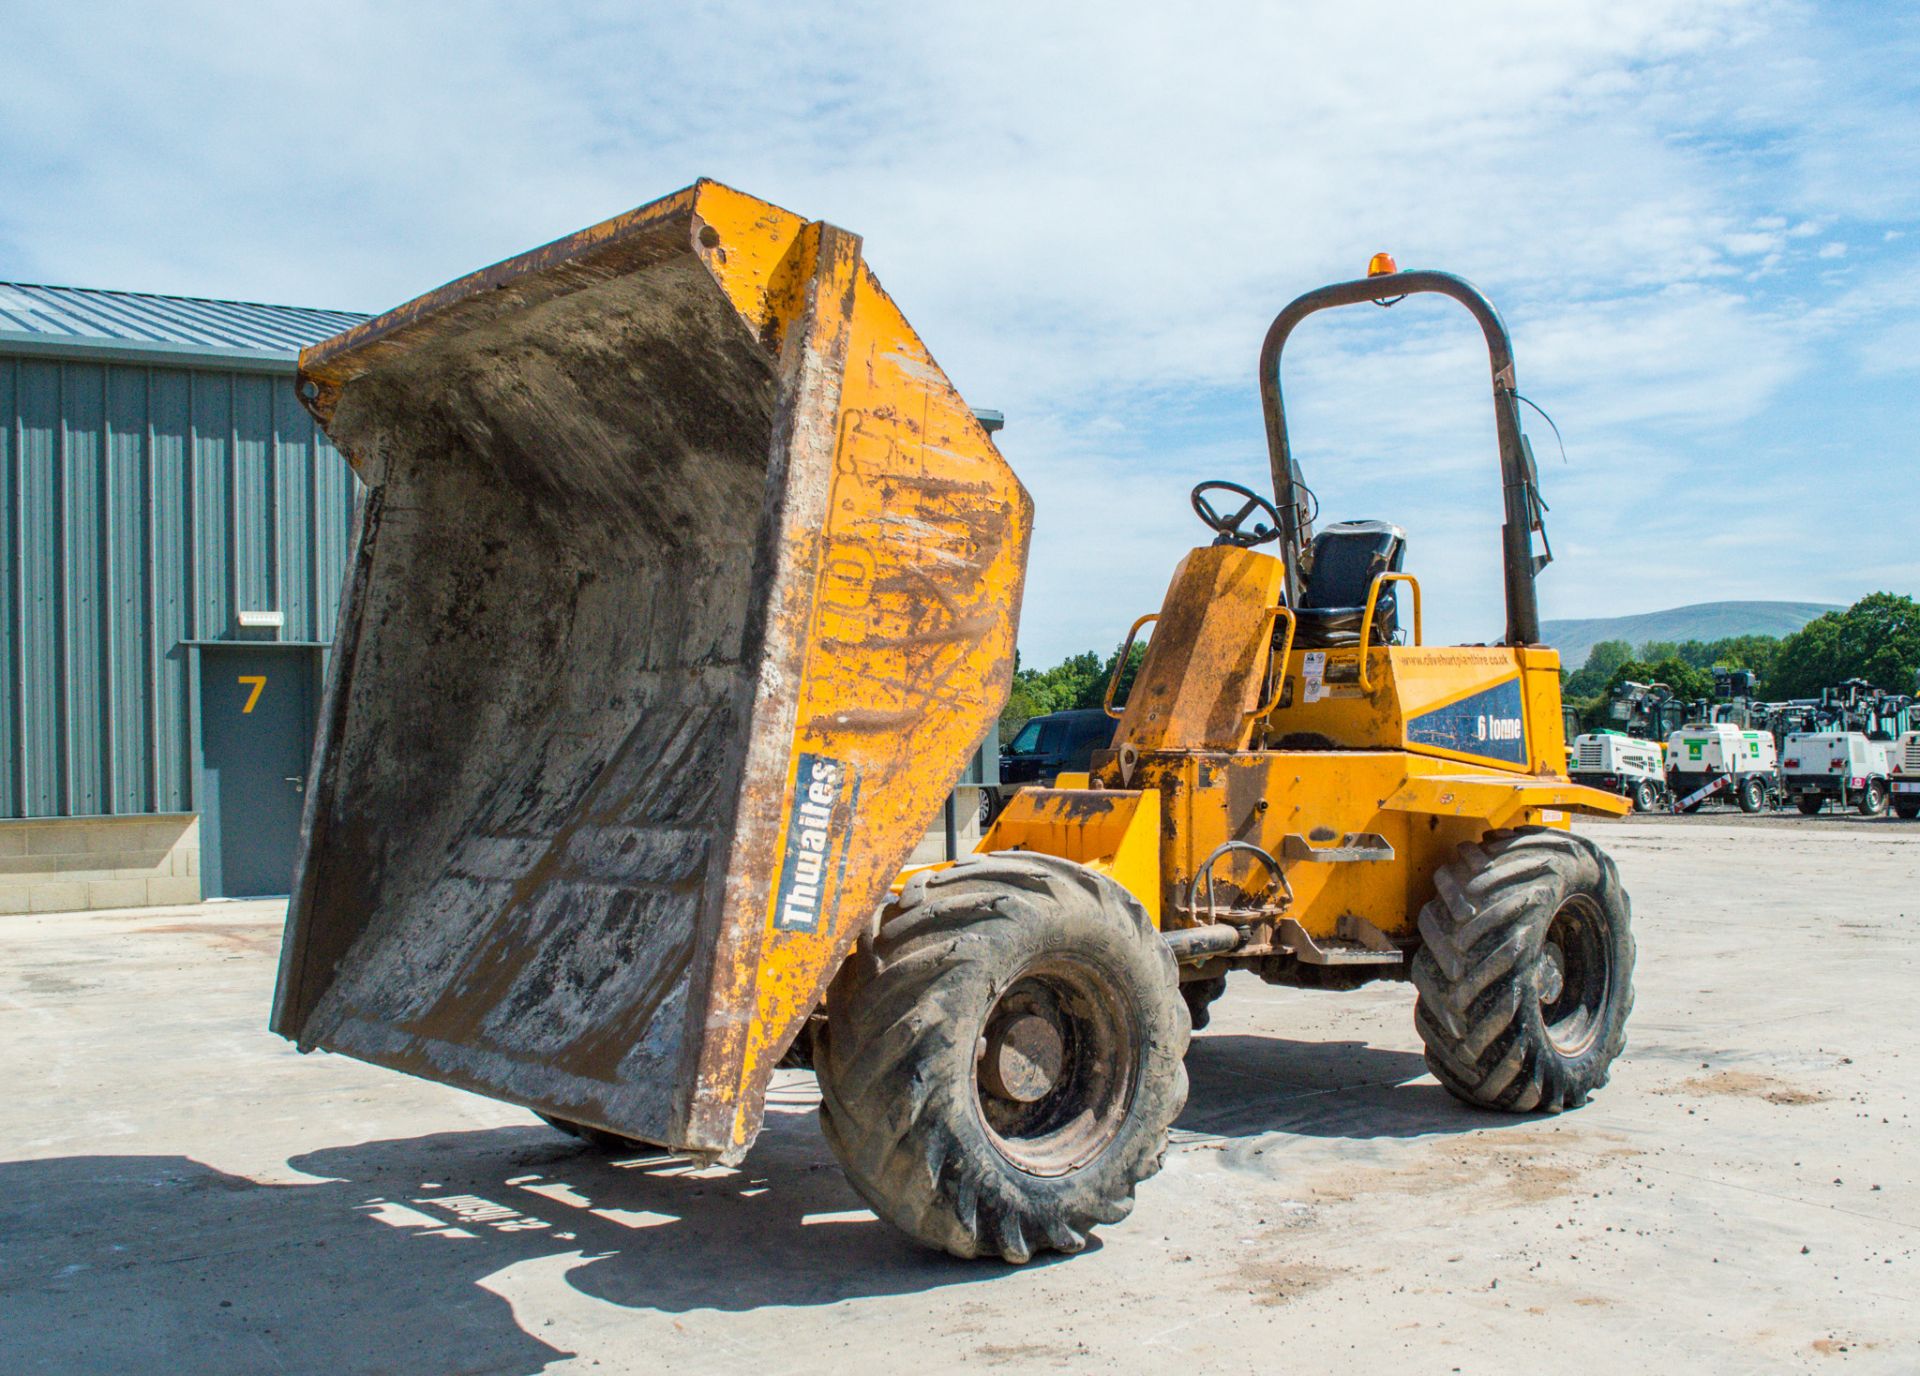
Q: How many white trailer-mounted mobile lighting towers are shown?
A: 4